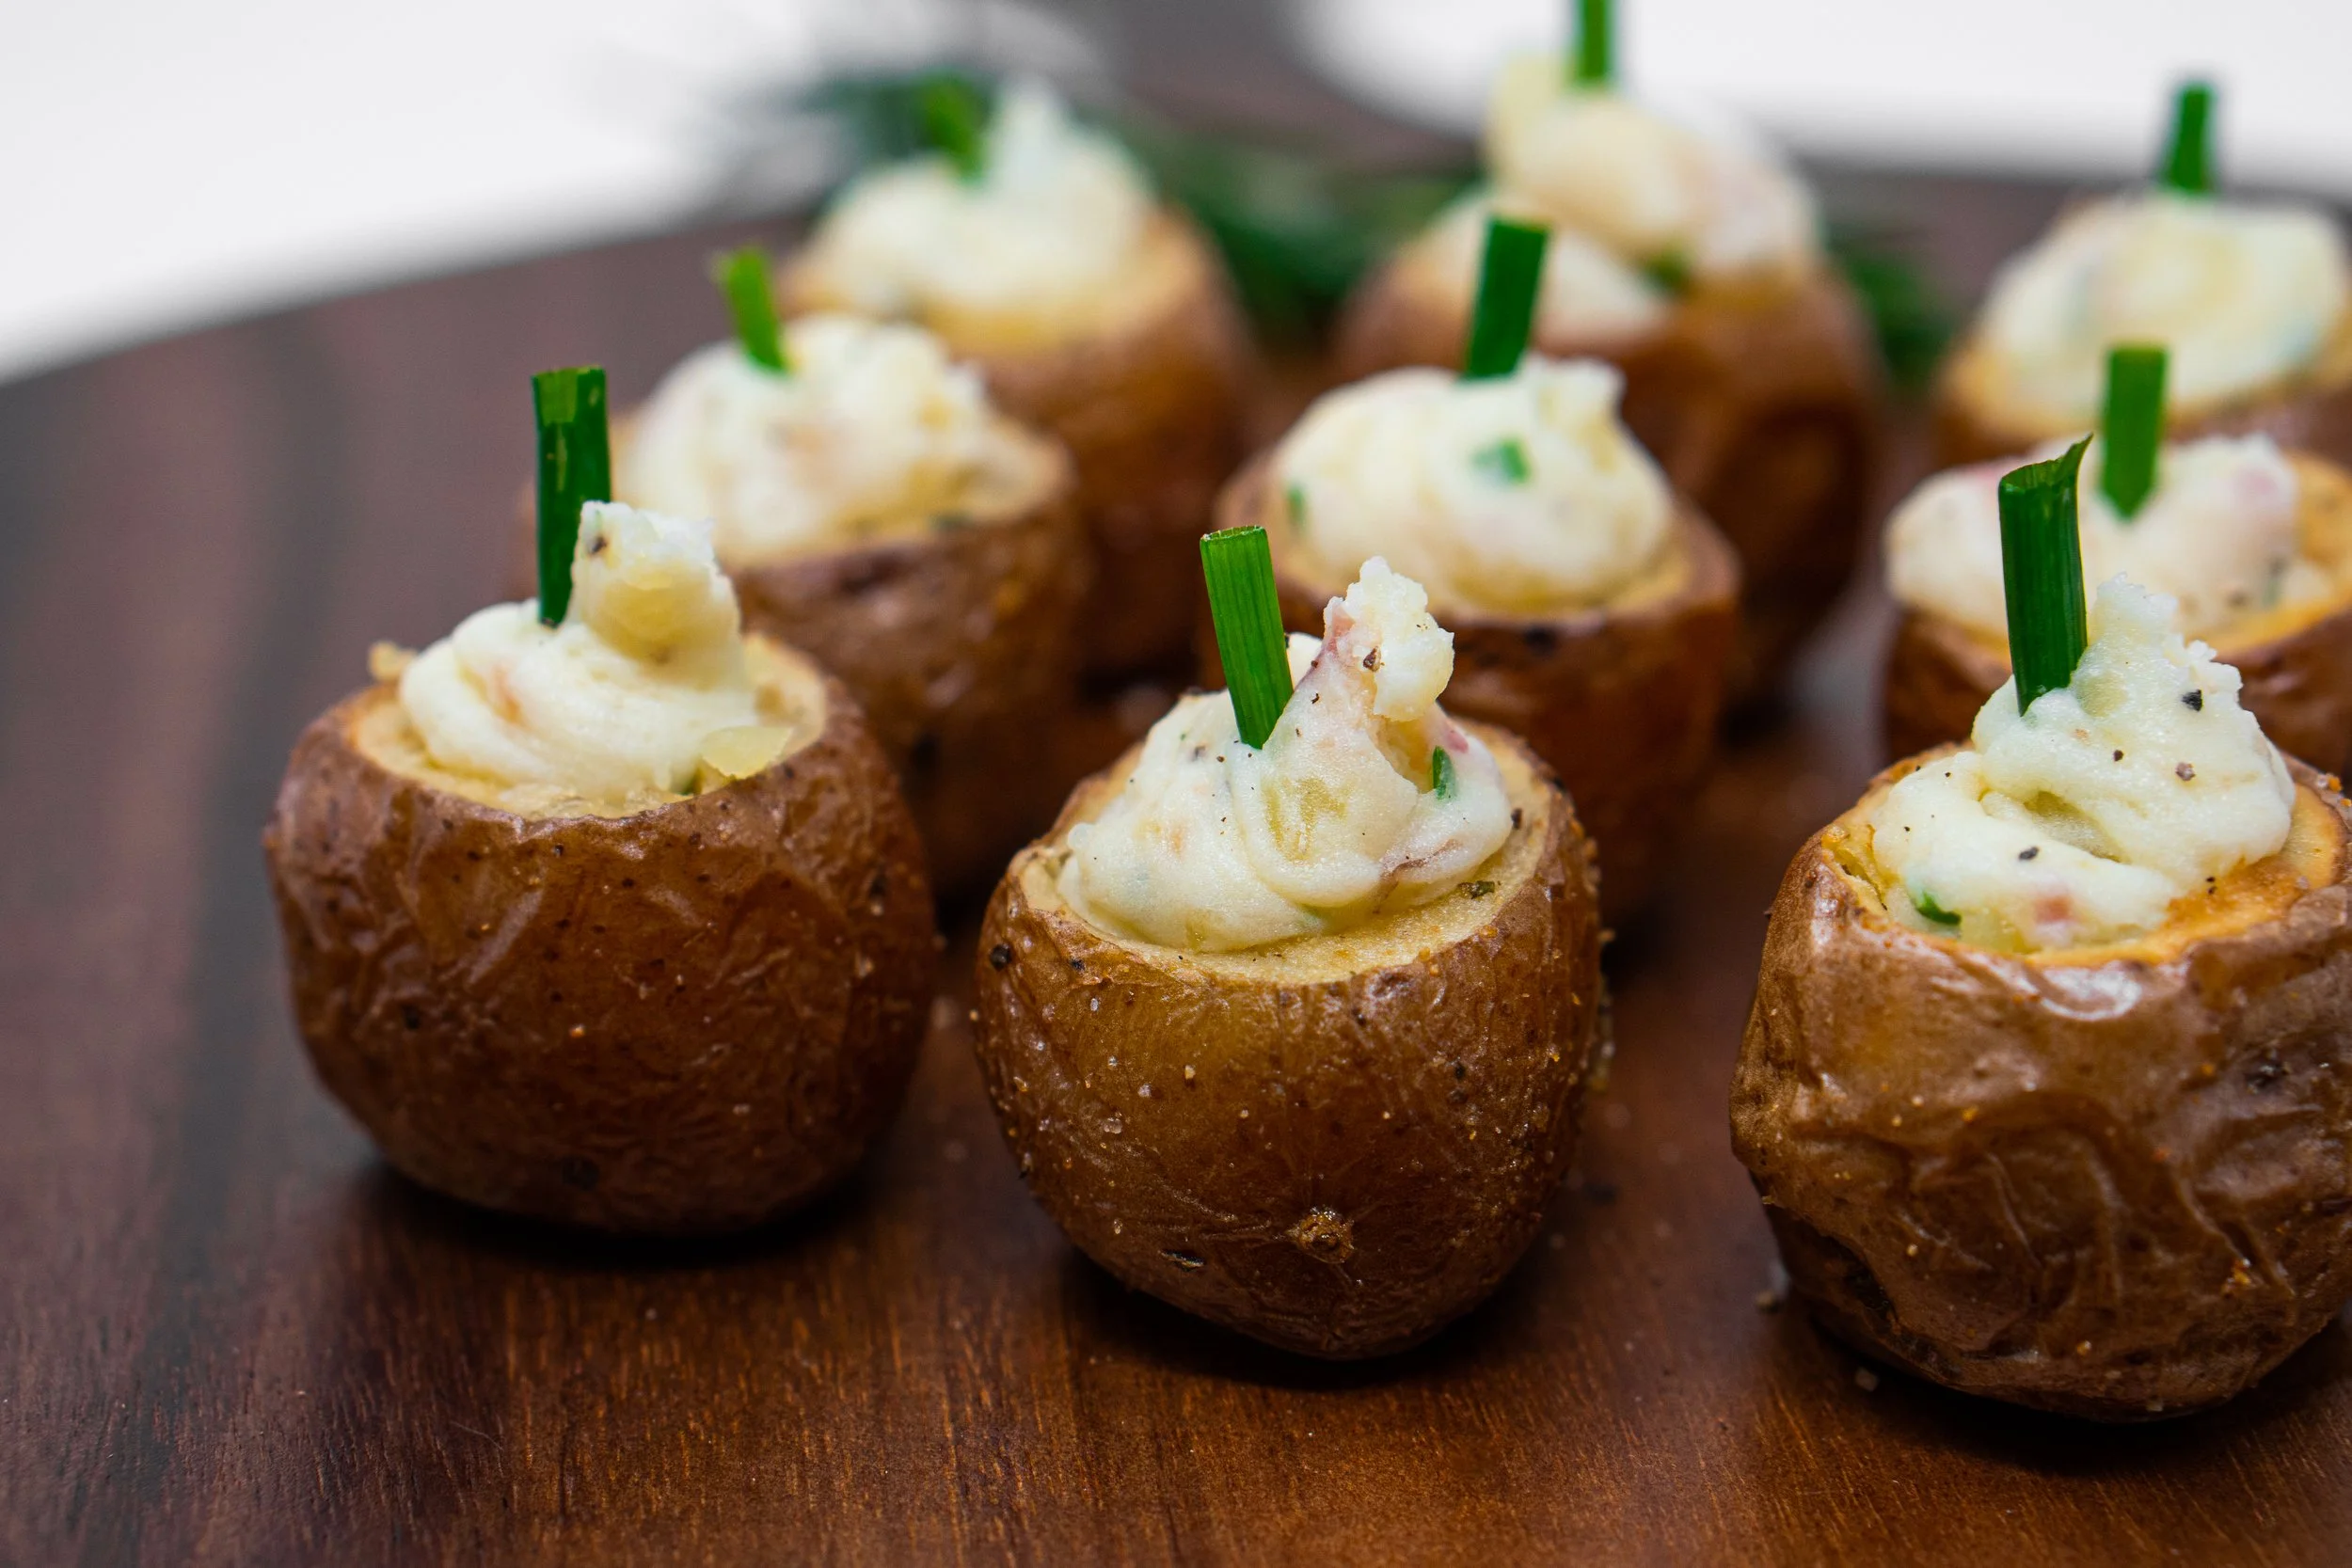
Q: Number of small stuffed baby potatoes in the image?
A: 9